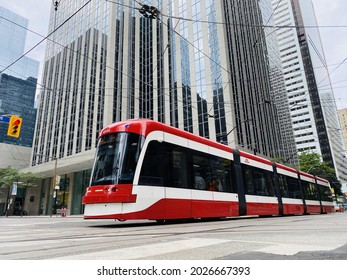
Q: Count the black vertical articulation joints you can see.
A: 4